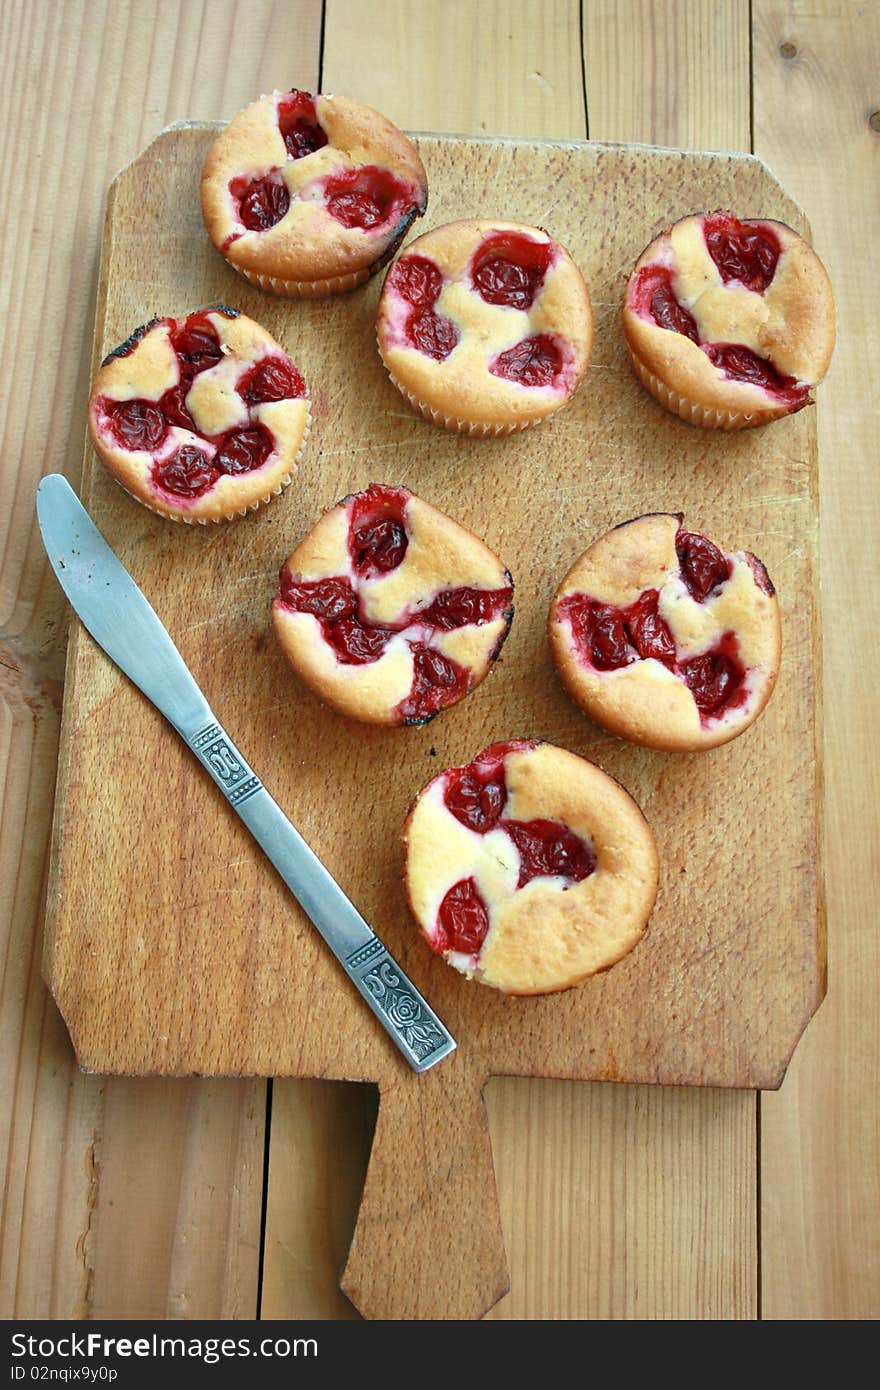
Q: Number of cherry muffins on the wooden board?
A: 7